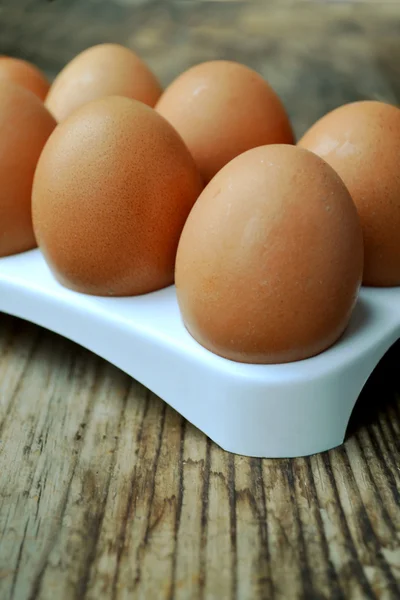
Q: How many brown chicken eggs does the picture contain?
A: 7